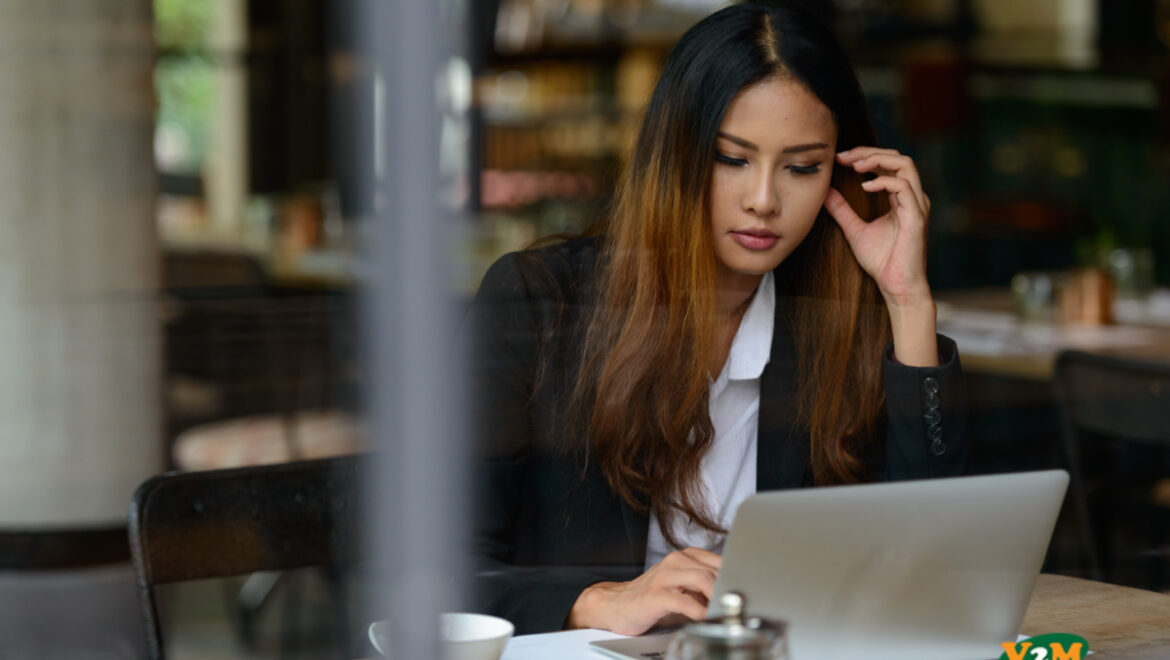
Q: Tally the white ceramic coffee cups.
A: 1